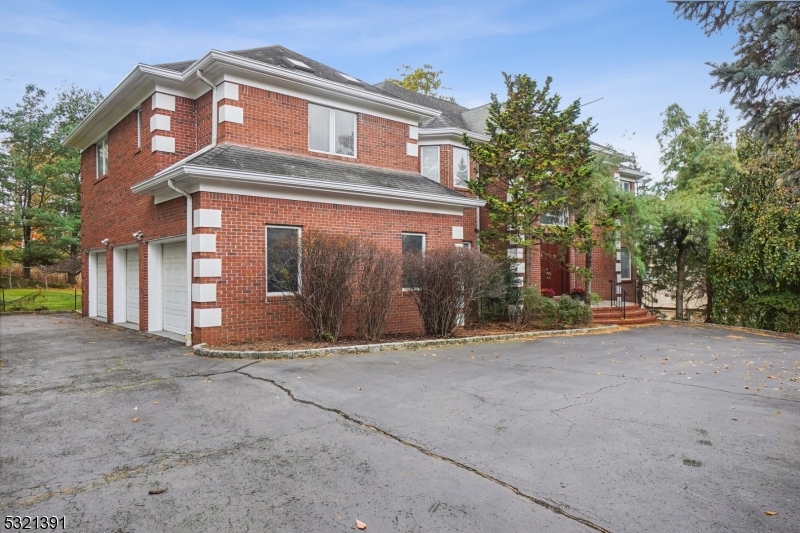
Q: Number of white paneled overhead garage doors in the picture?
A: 3